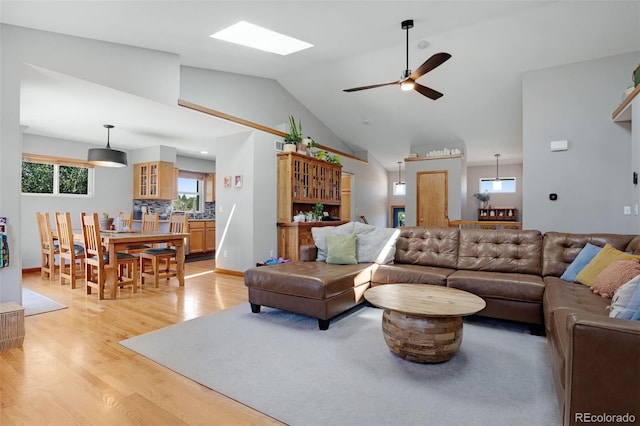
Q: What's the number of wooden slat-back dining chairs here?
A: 6